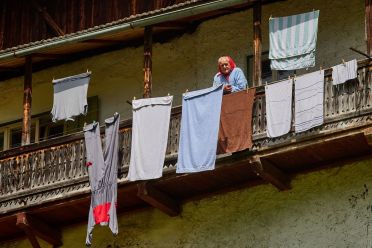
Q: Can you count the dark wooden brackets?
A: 3